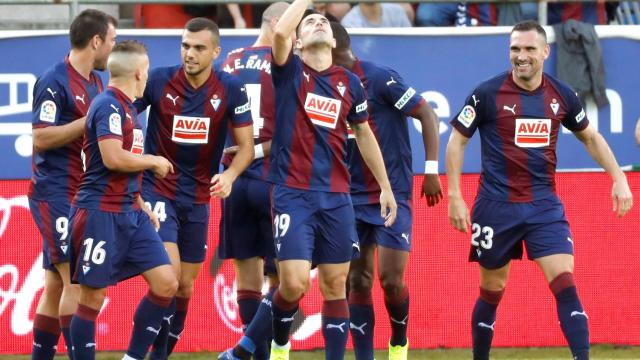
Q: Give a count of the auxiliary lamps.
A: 0